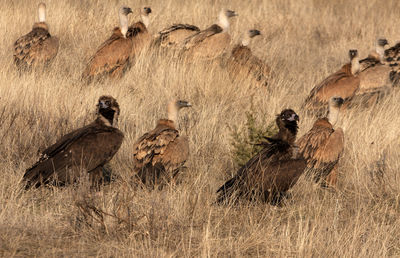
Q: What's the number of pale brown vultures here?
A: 11